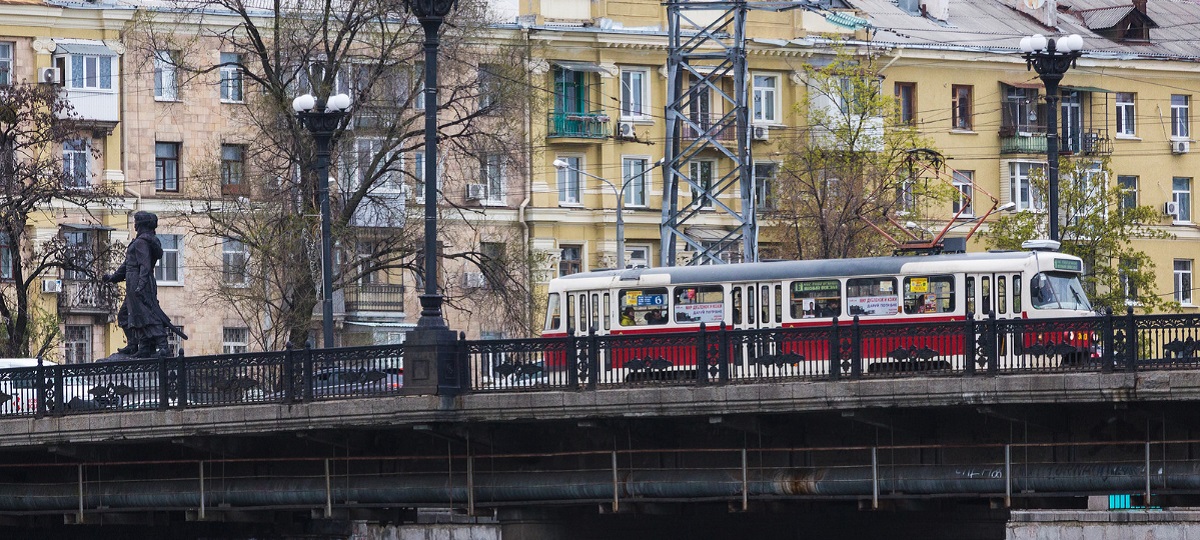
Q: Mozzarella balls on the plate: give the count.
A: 0